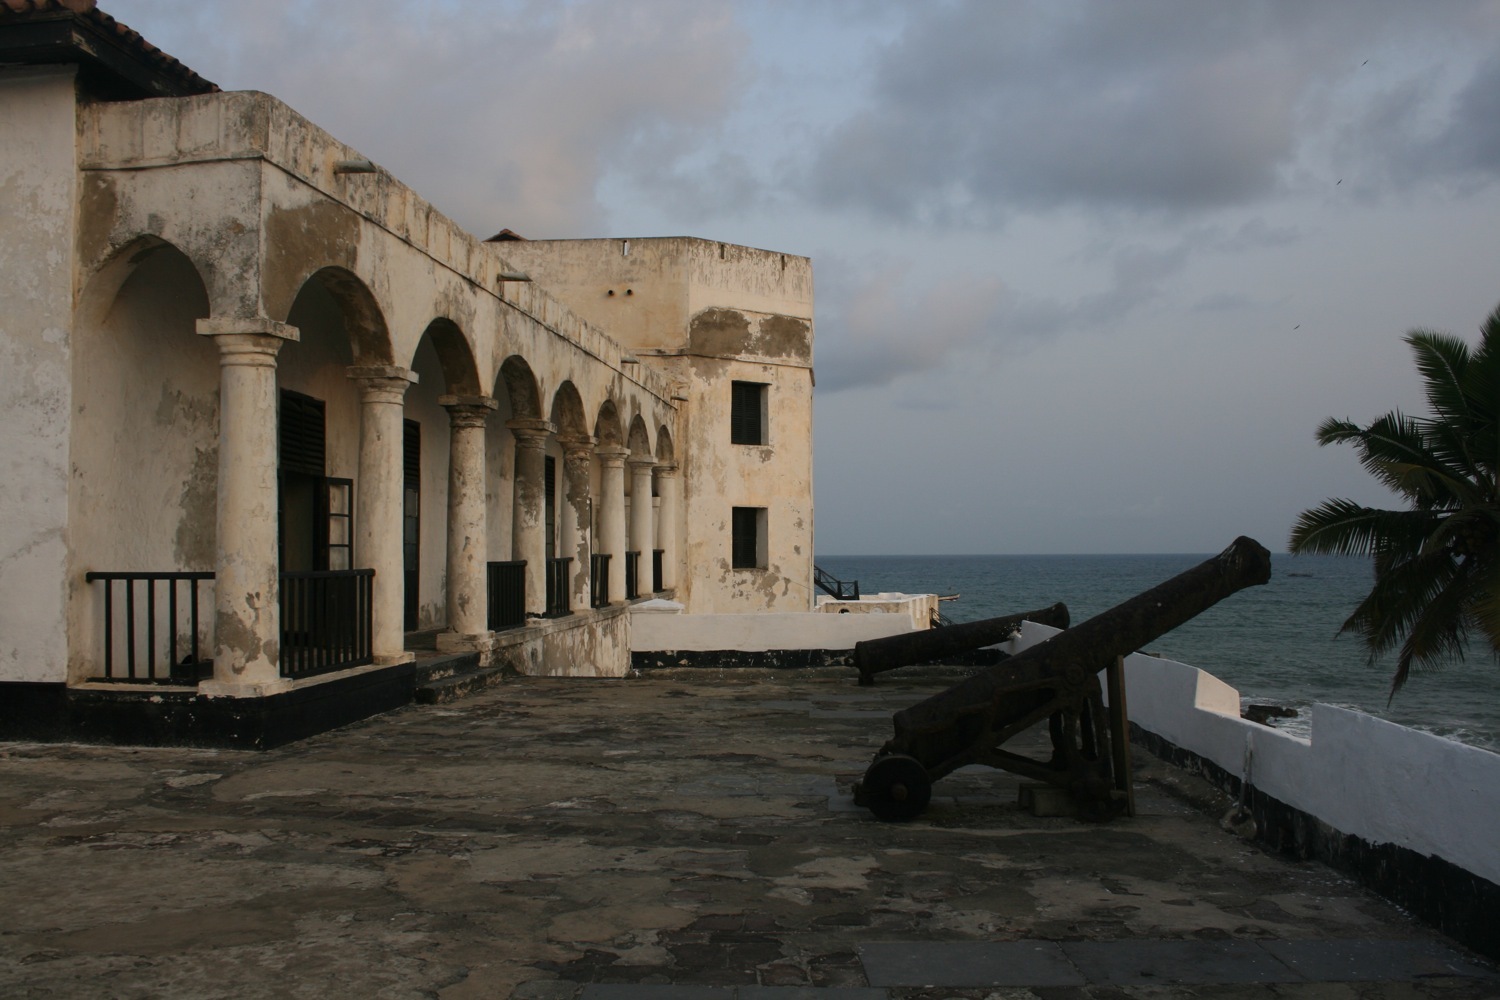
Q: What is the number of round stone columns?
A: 8